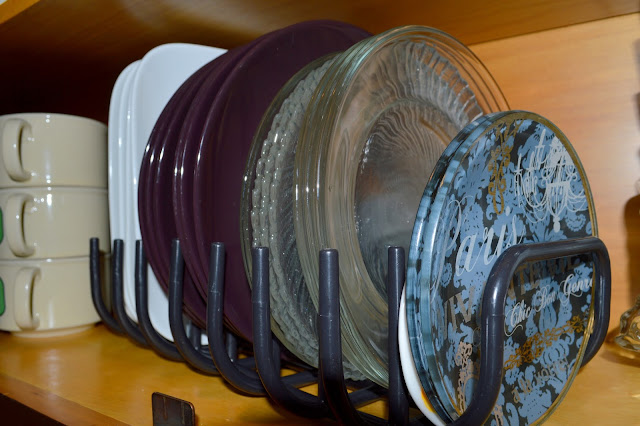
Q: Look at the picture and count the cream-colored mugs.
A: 3